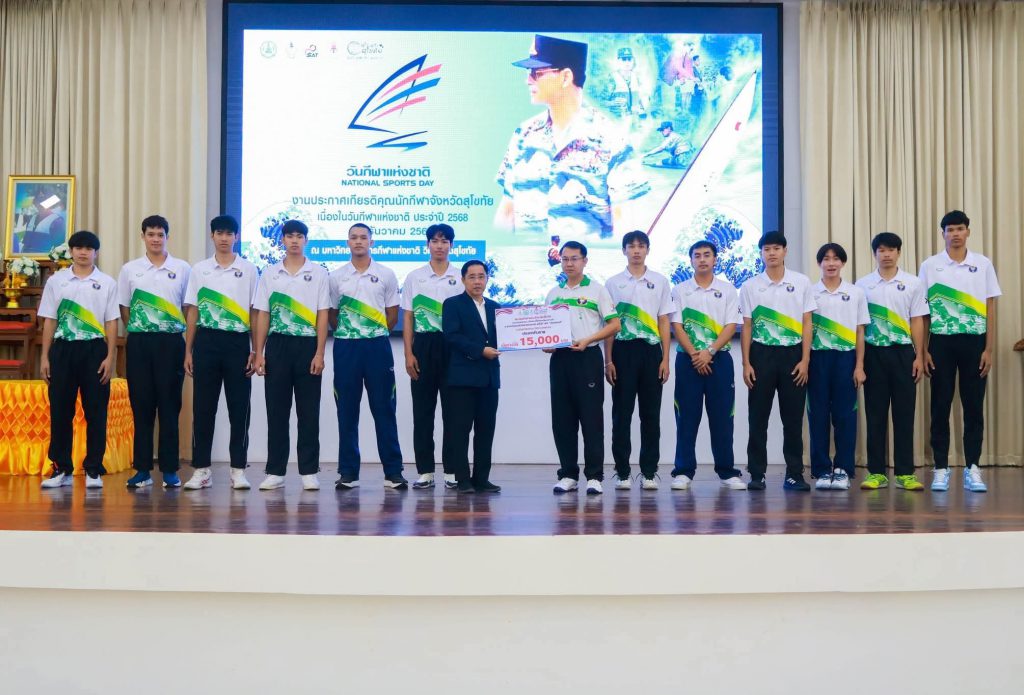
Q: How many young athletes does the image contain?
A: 12